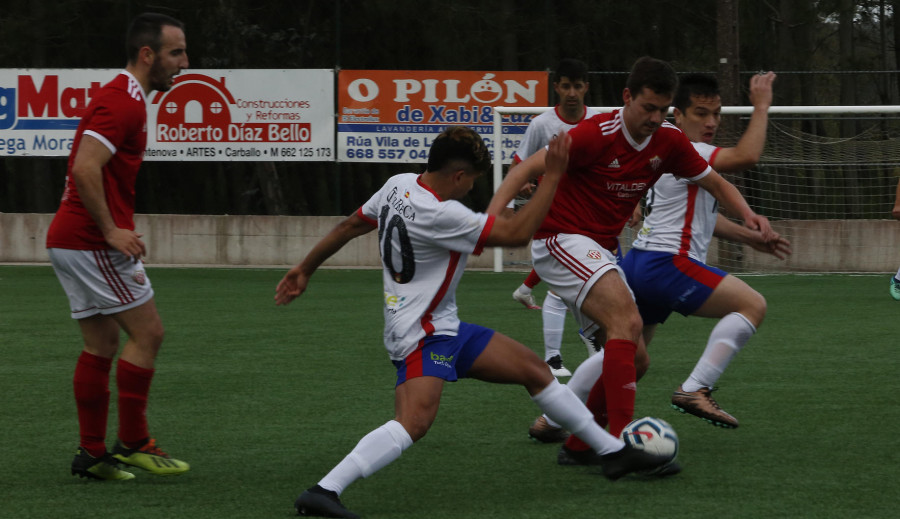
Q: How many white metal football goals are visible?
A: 1